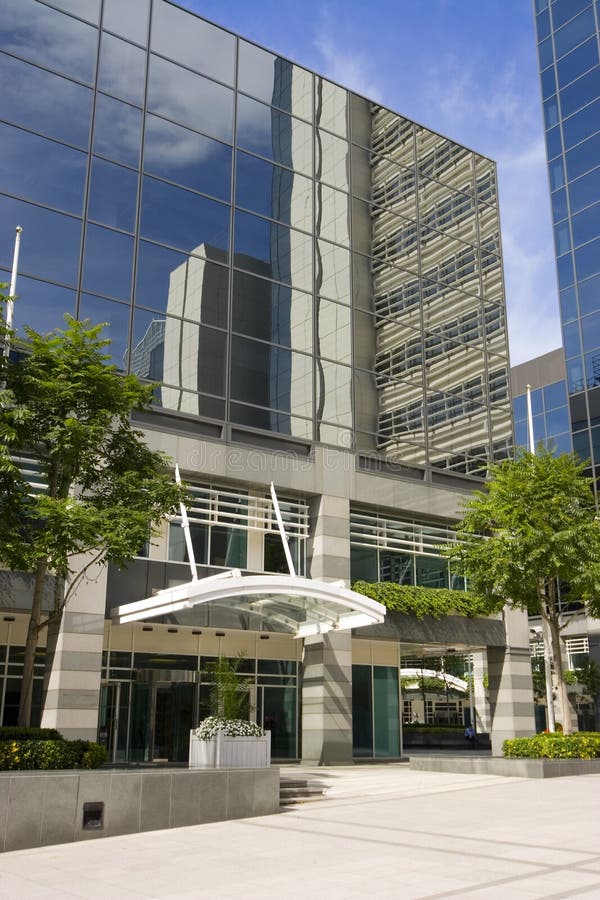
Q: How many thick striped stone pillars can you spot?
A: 3